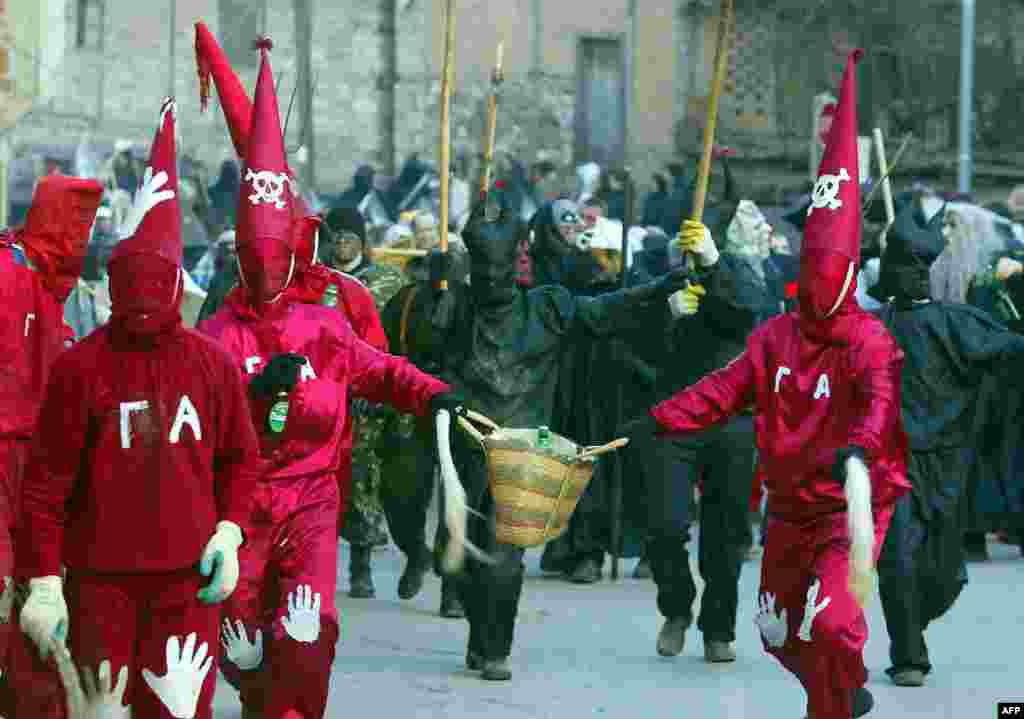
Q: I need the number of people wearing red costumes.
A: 5